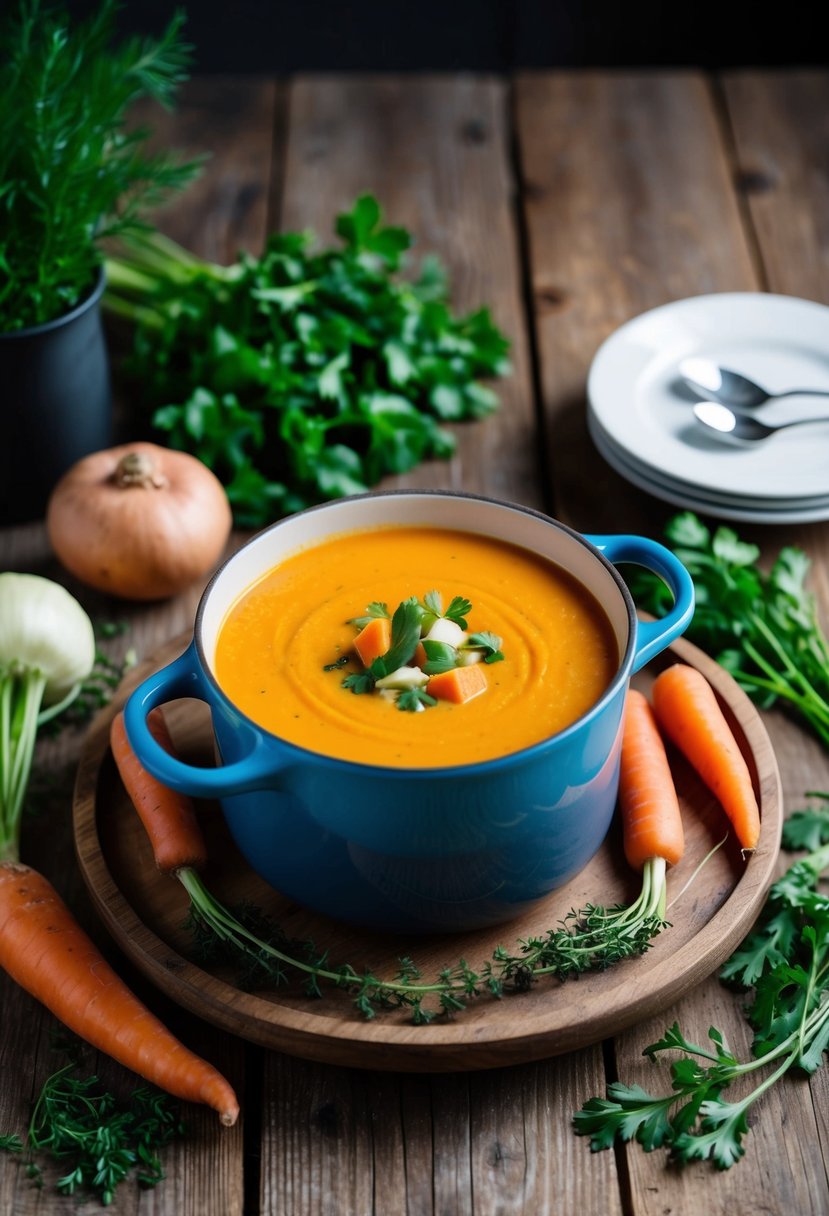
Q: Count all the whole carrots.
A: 4